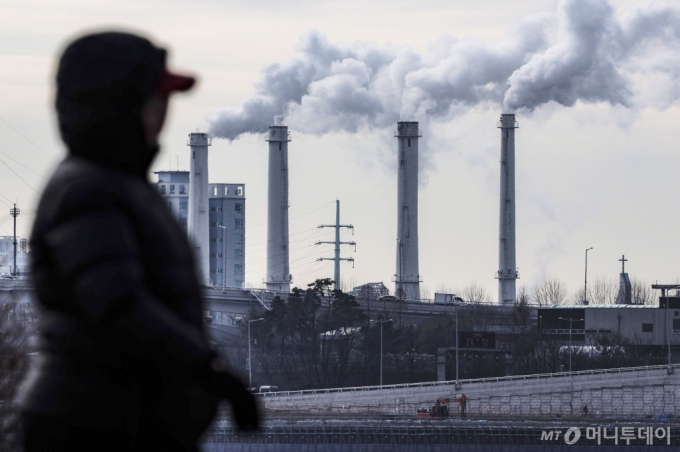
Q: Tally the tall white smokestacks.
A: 4